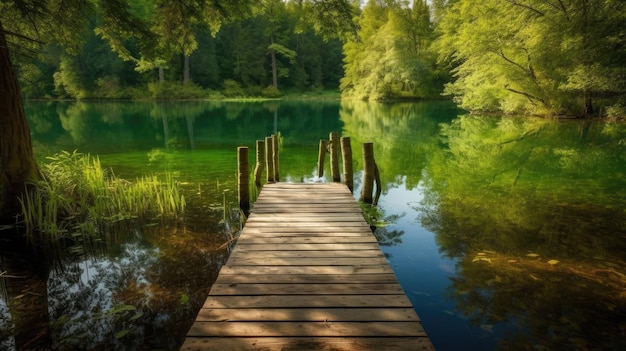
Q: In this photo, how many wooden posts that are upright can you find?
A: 8